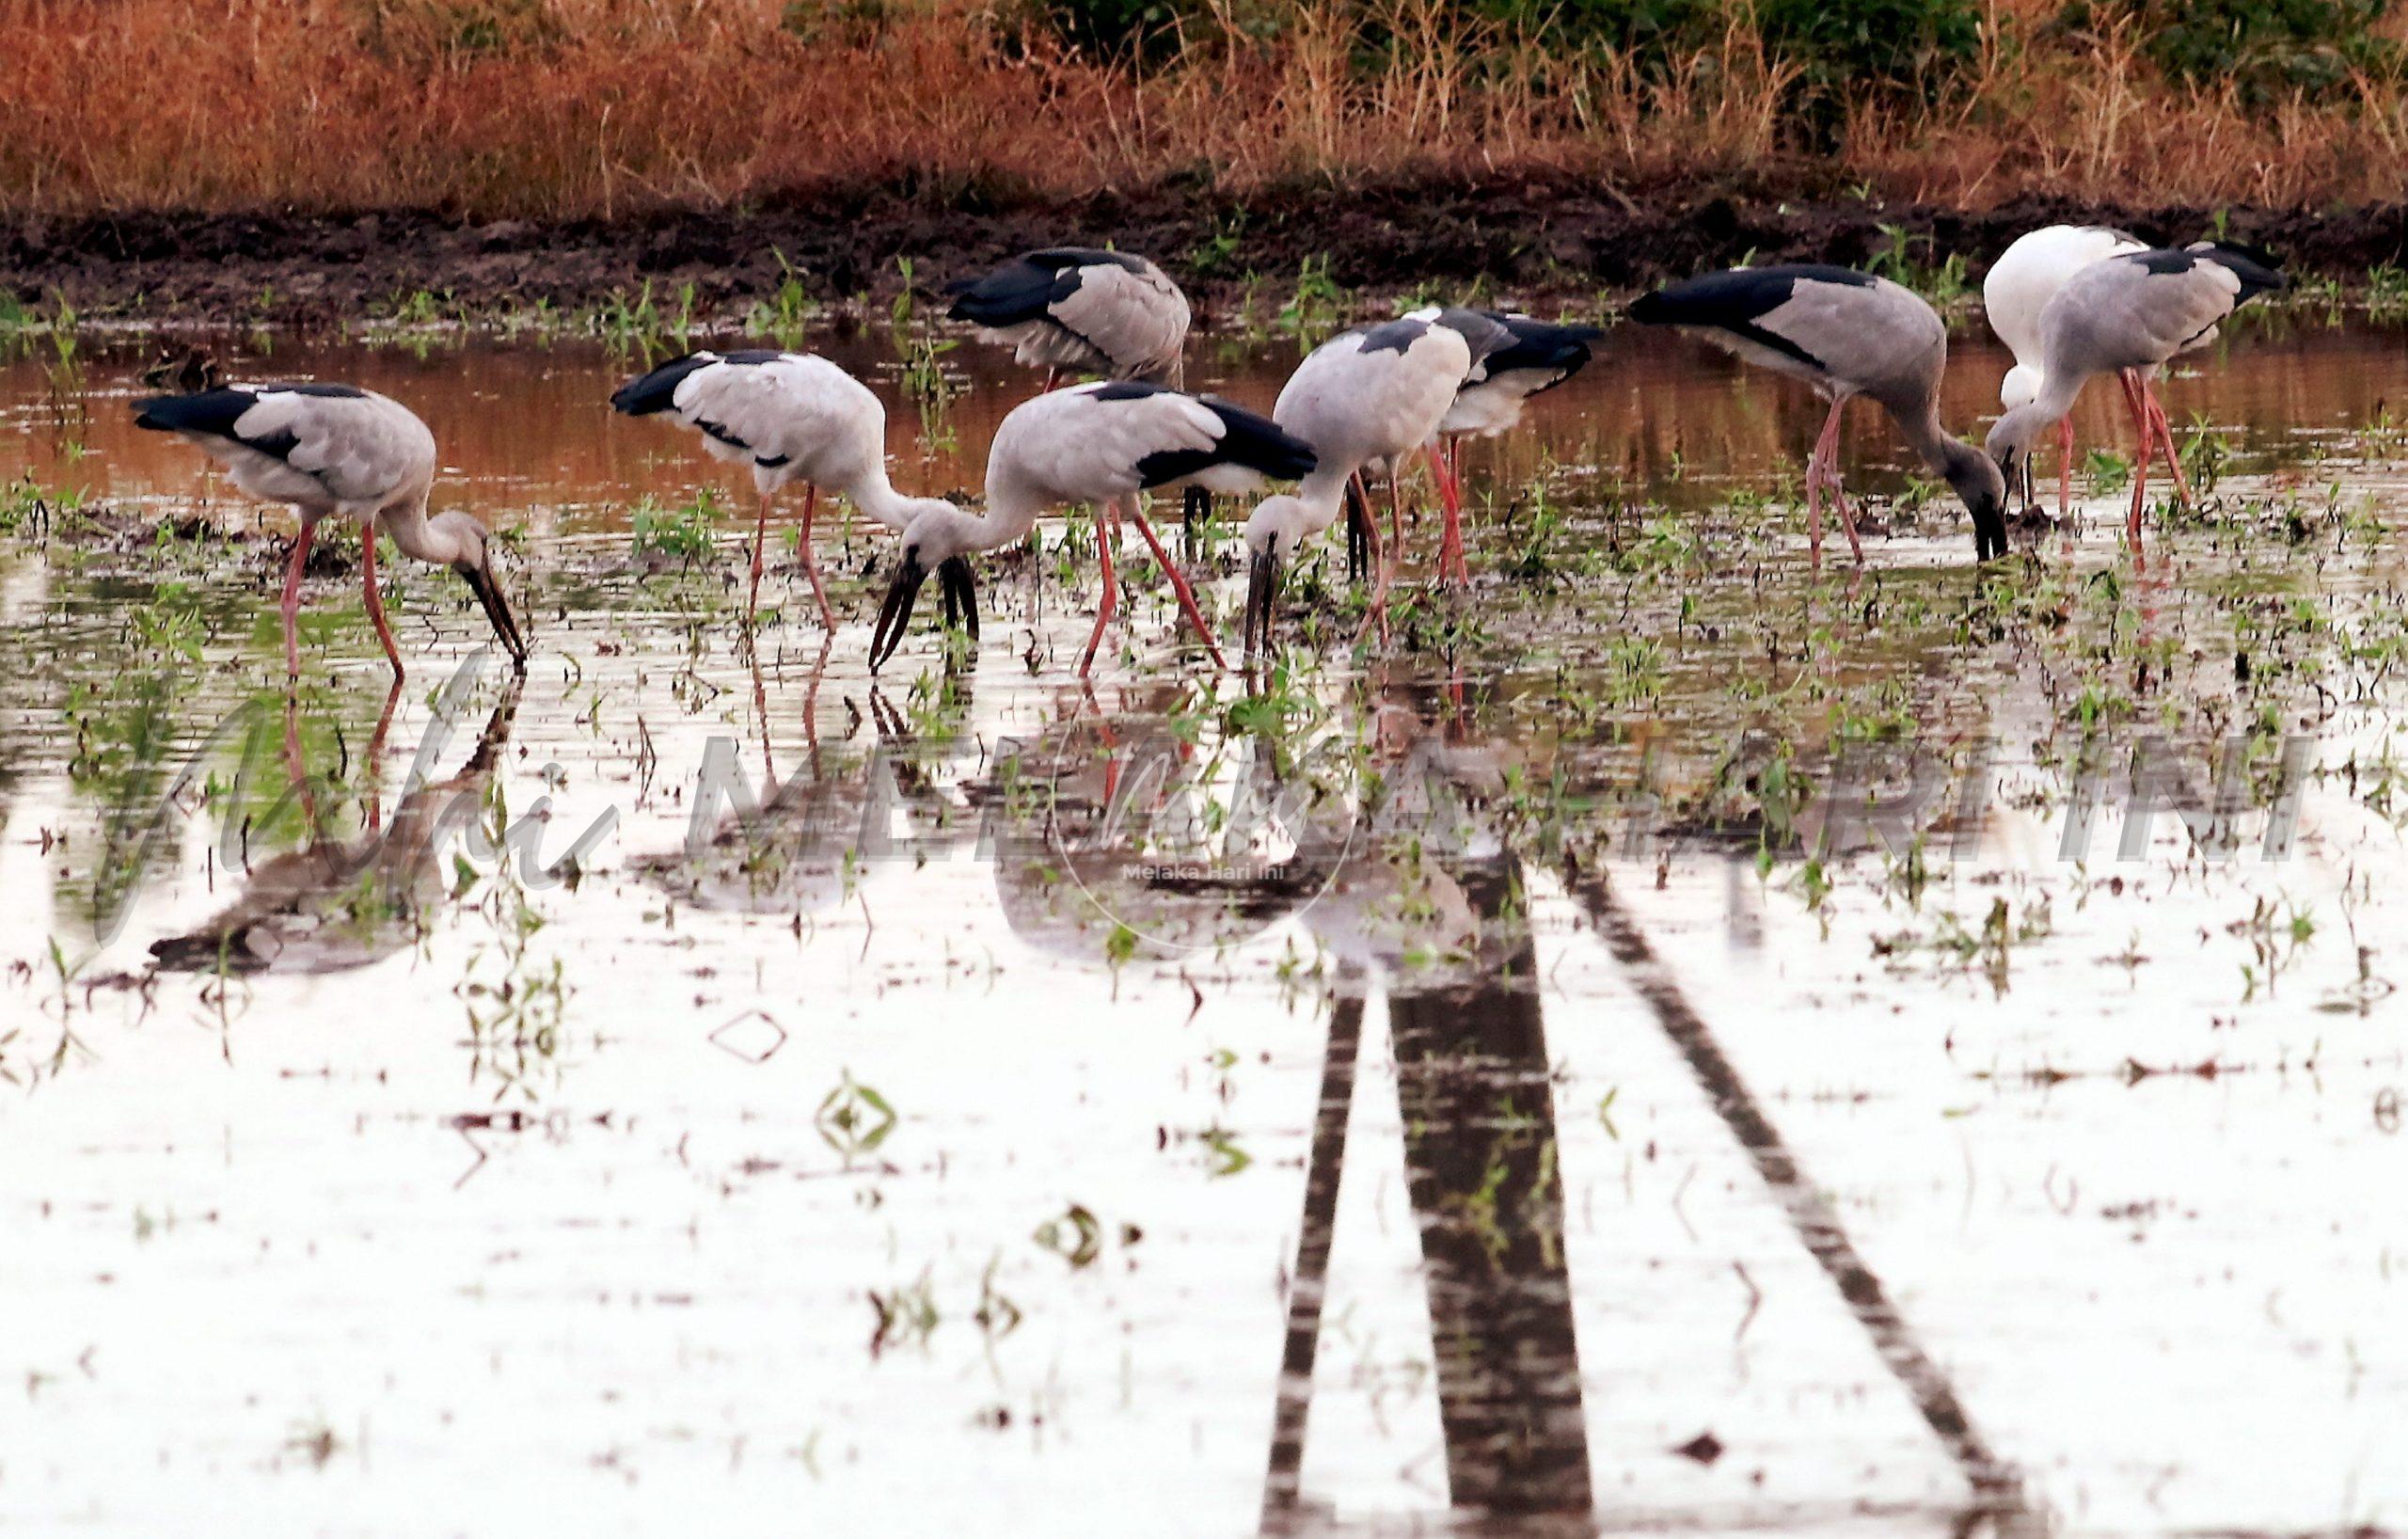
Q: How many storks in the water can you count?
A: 9